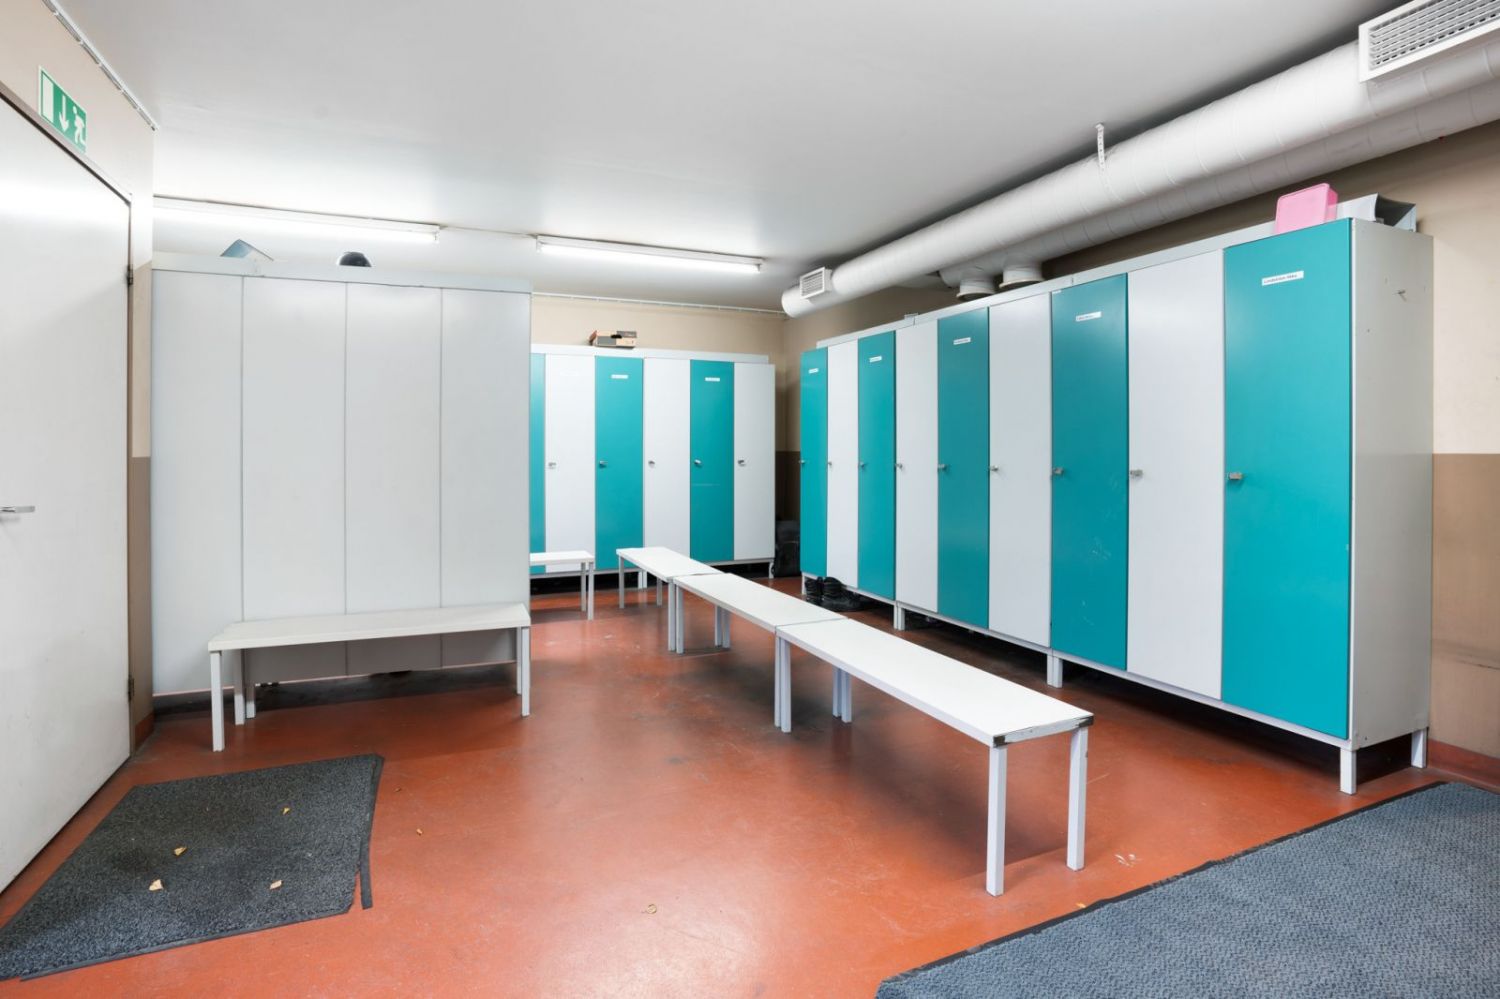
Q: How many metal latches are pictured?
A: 14